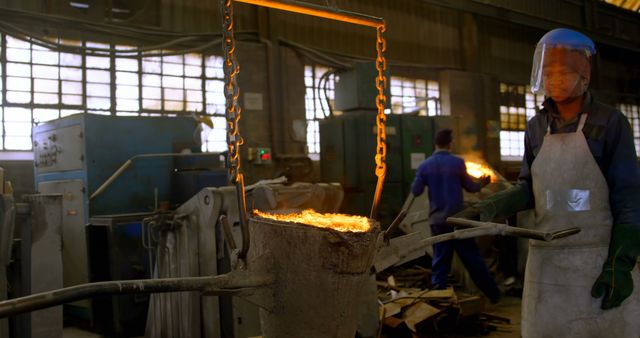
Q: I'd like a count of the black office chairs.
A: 0